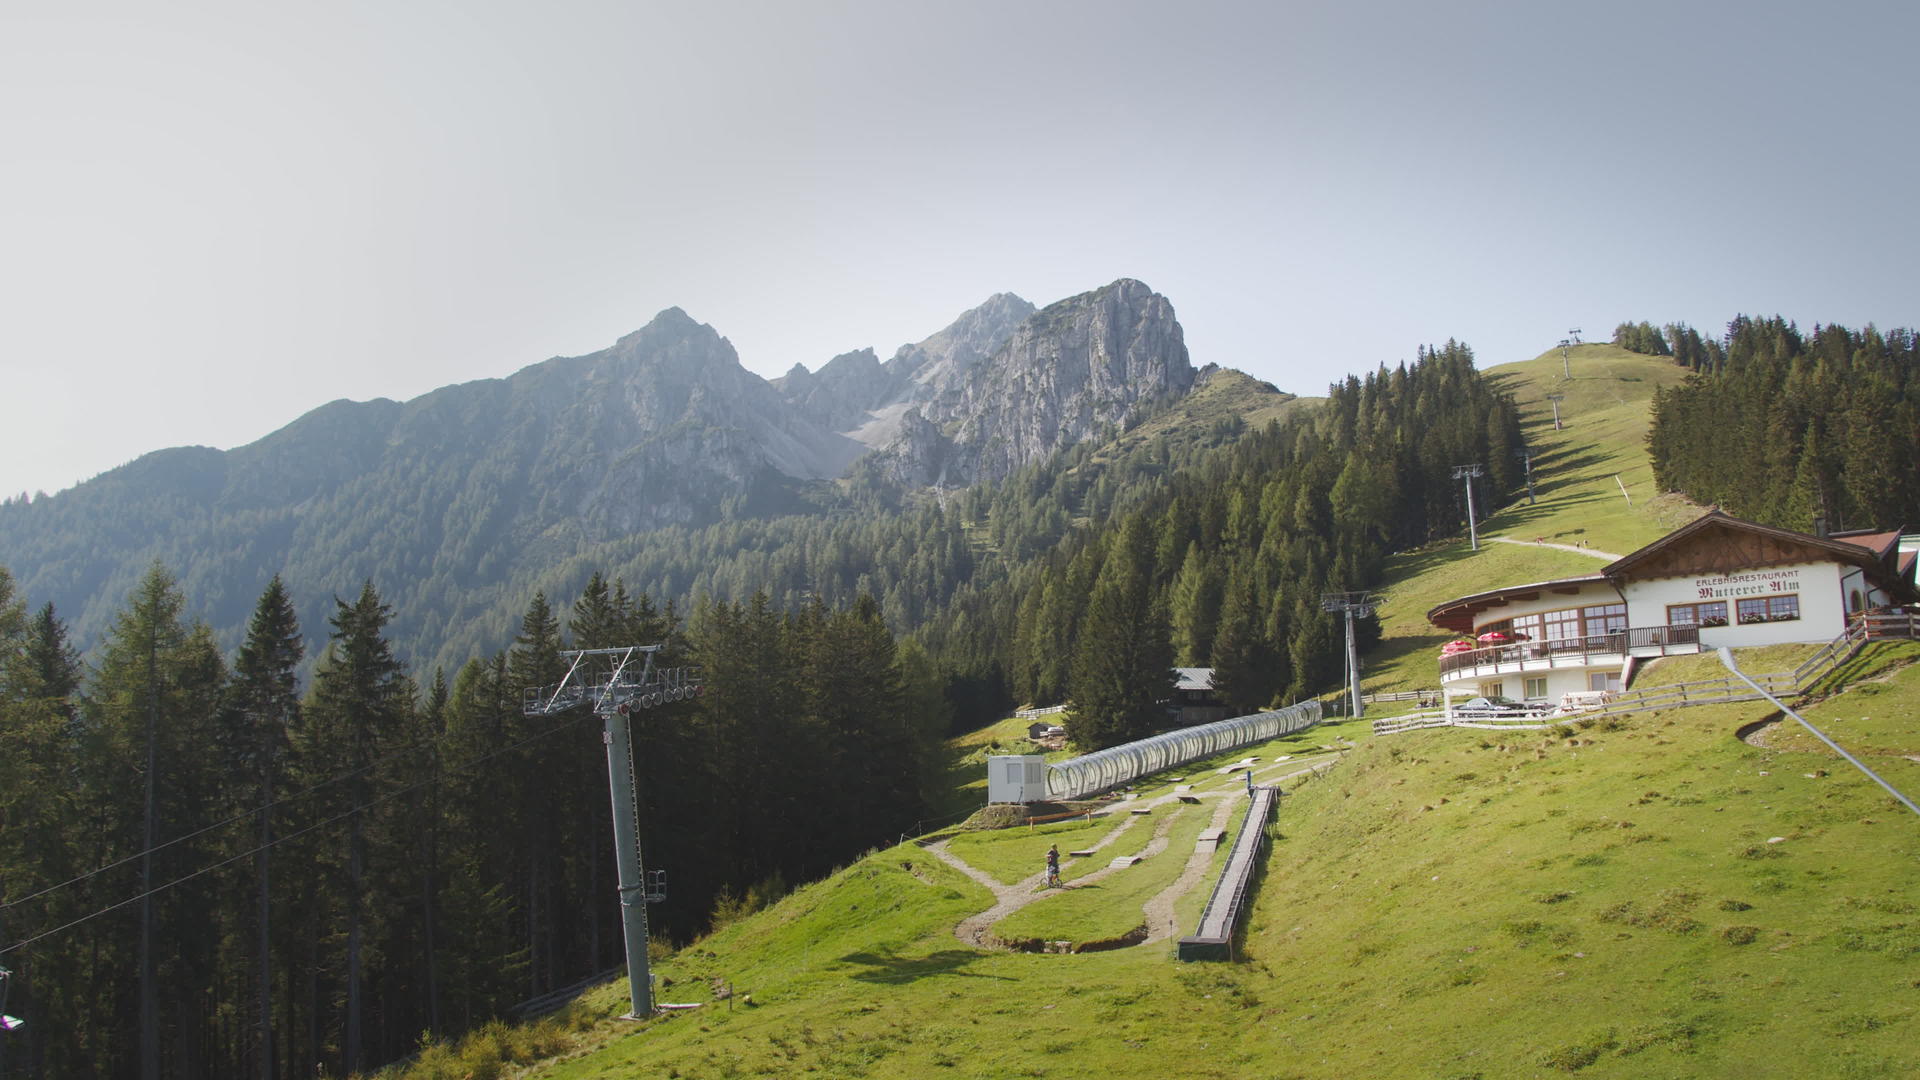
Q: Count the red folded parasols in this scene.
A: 0